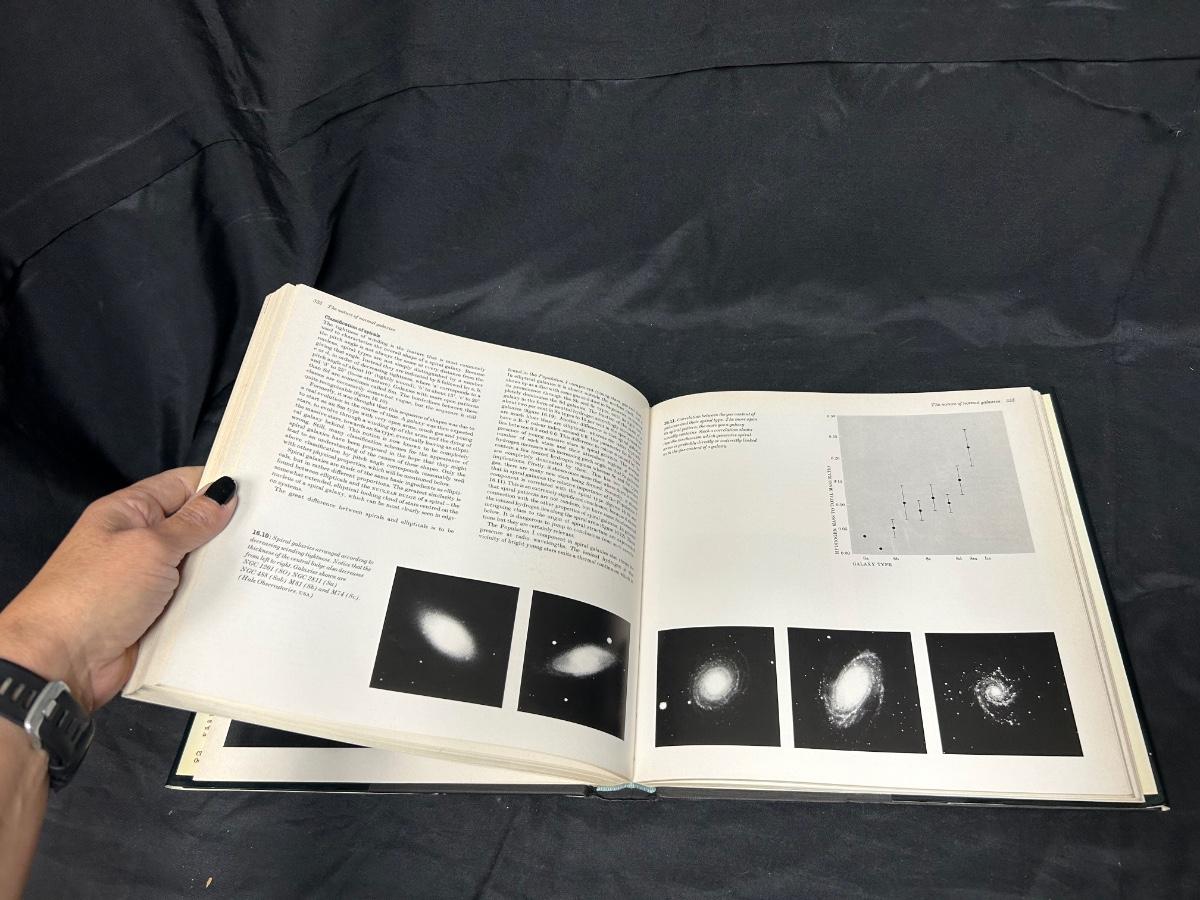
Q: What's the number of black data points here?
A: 9